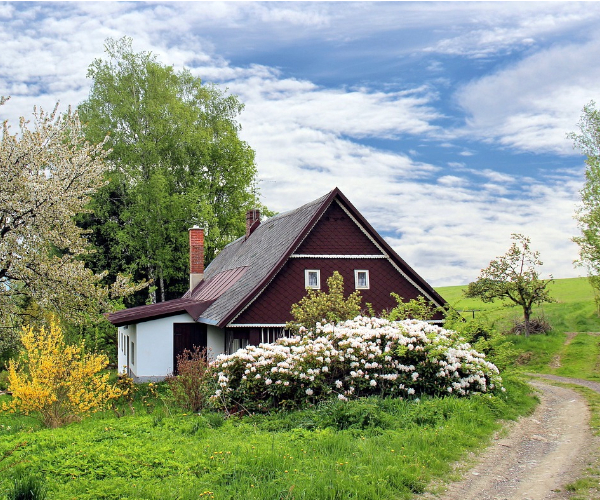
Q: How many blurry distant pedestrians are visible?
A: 0